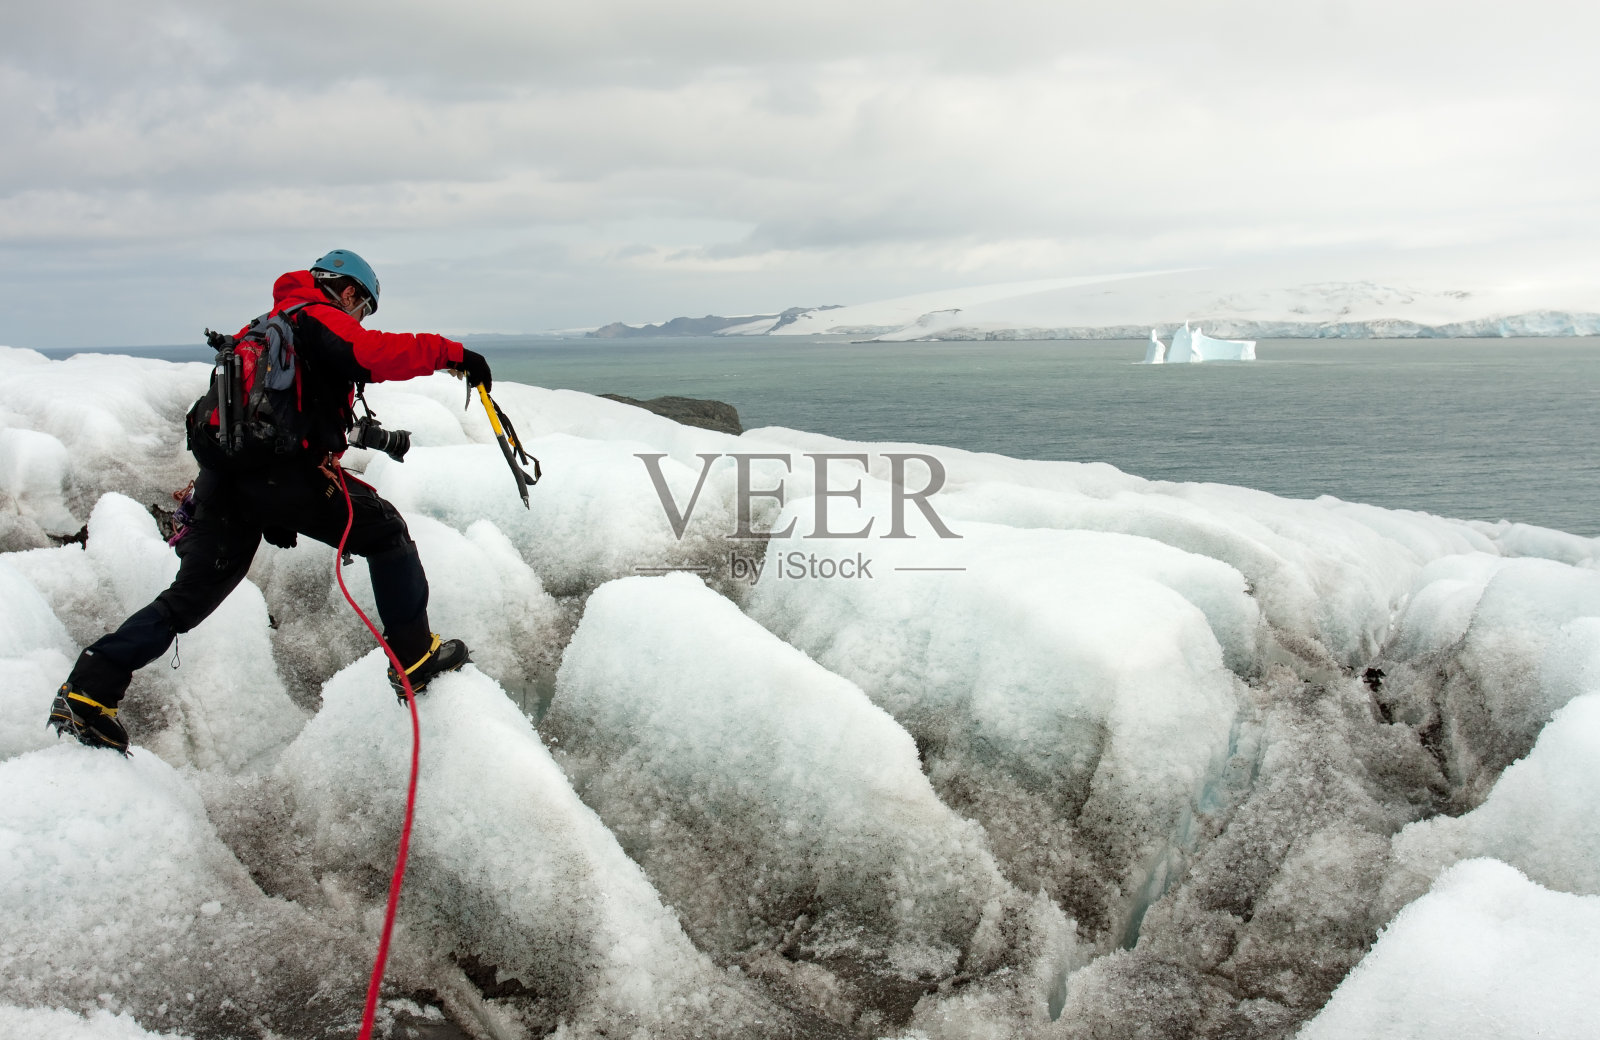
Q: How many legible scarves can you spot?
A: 0